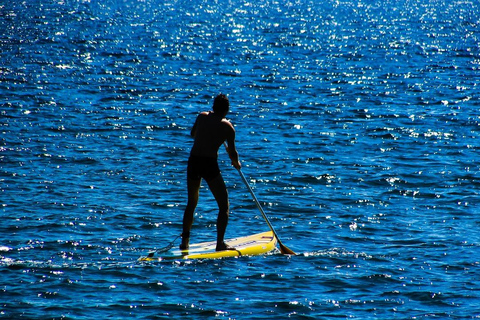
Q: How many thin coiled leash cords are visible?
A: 1